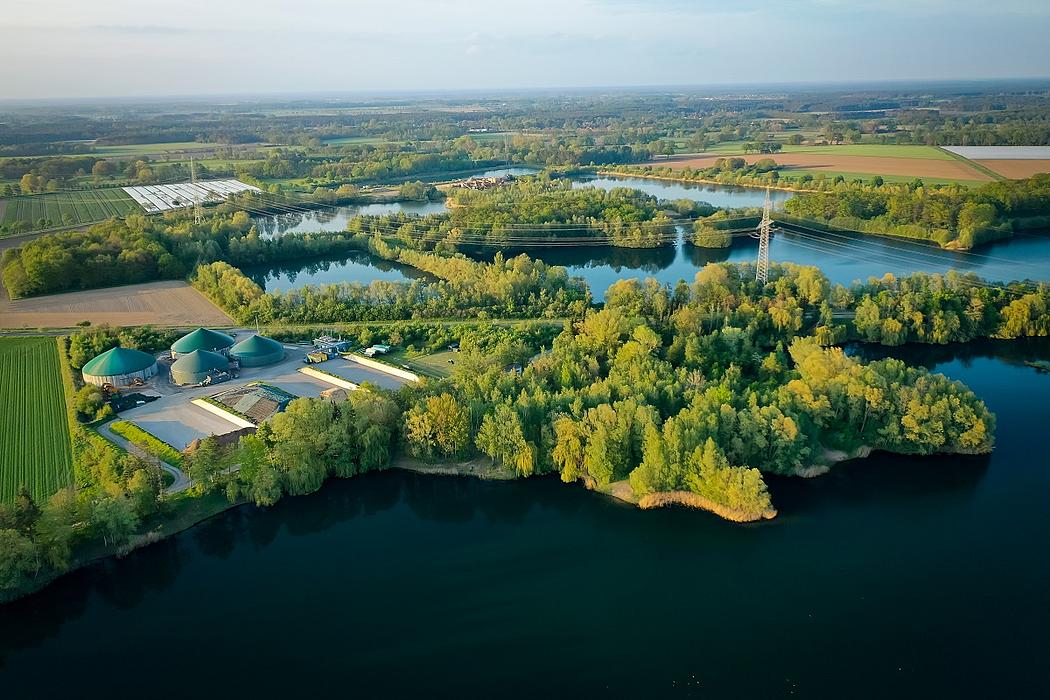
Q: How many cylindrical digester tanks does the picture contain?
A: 4